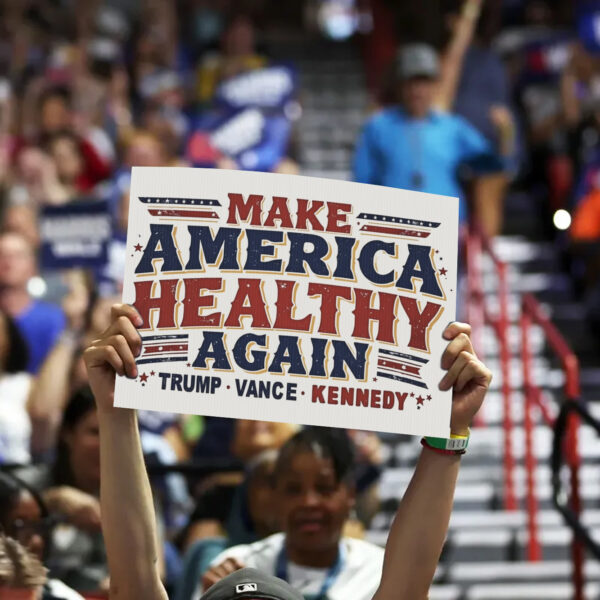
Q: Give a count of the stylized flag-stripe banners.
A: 4